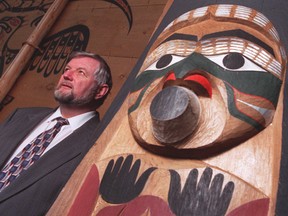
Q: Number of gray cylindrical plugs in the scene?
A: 1